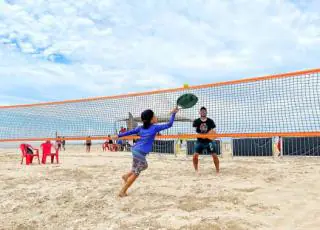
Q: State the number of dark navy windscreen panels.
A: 4